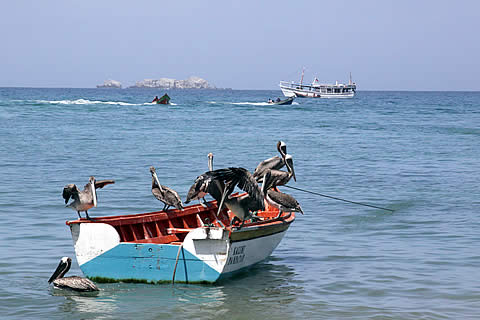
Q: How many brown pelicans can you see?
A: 8